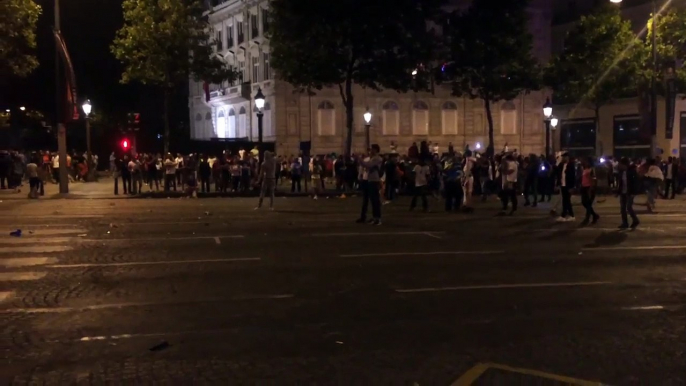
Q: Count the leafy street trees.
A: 6